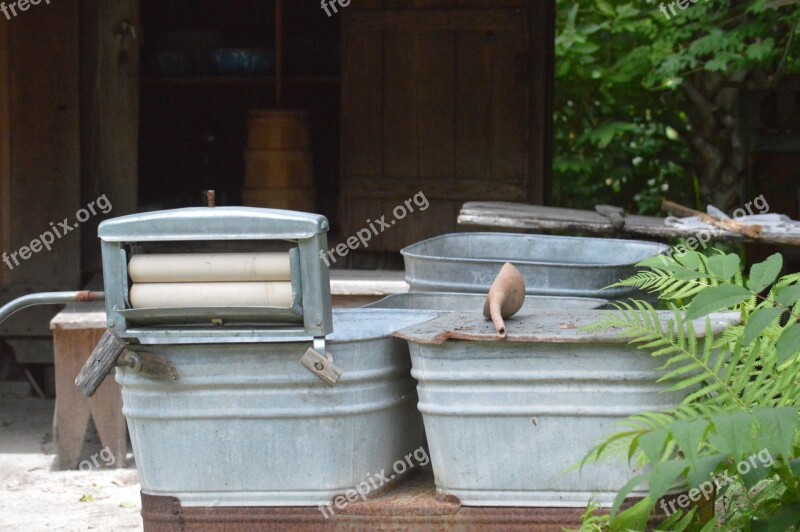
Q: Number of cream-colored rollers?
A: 2